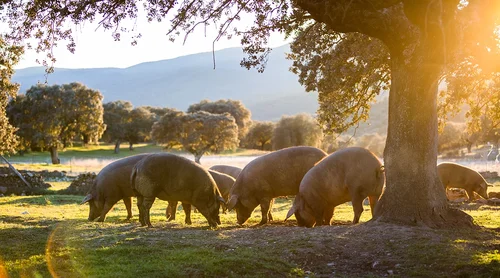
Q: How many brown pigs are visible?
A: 7